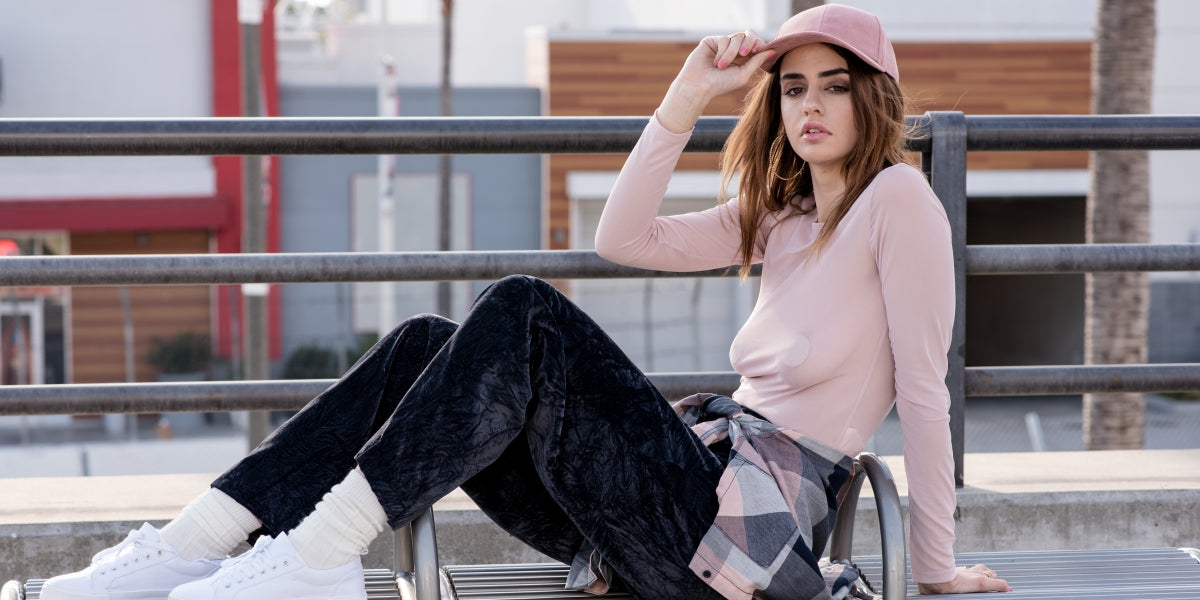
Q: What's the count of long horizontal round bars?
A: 3